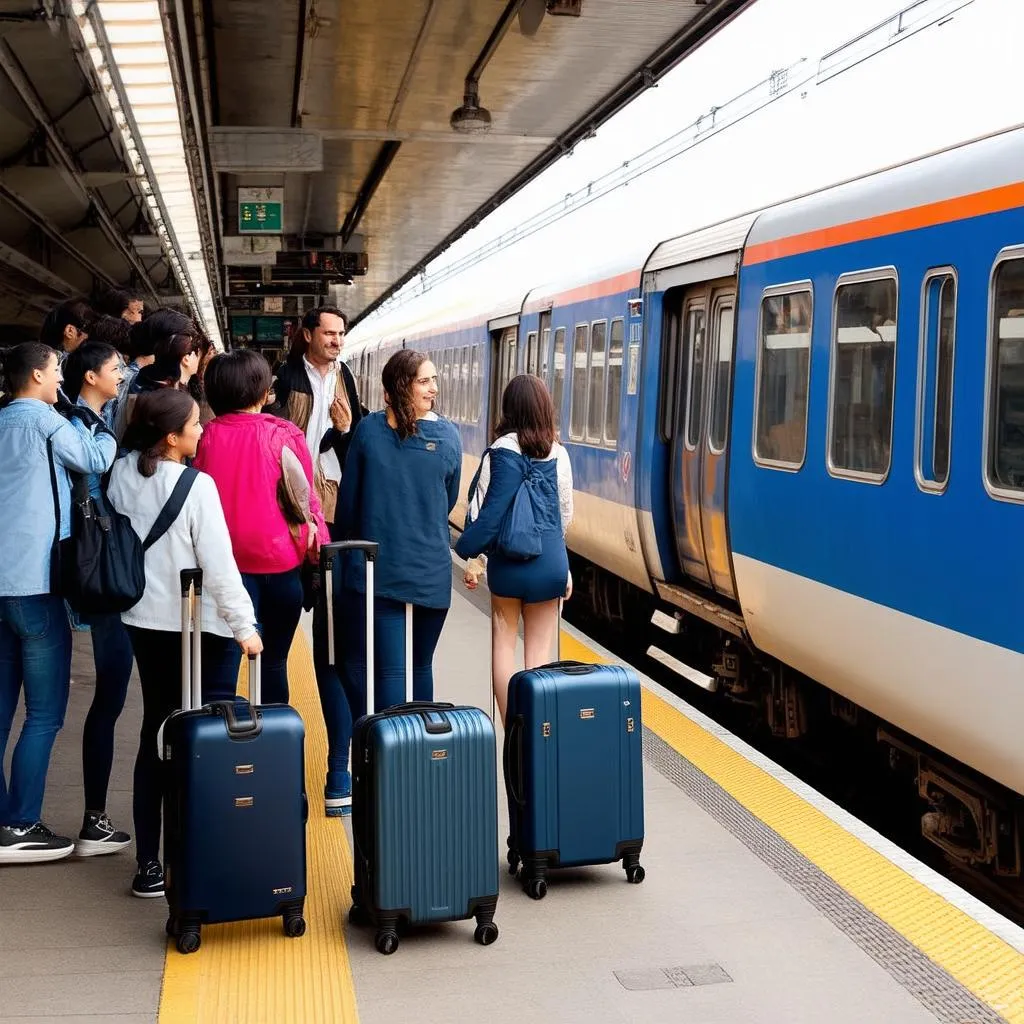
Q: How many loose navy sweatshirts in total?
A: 1